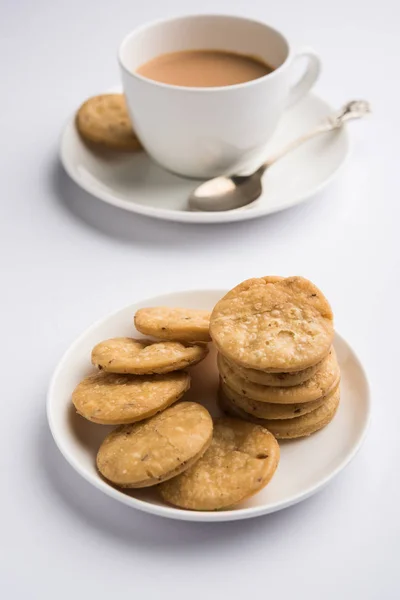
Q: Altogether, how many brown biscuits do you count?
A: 11